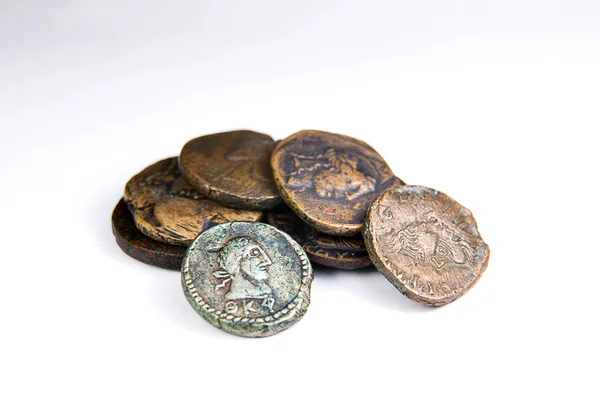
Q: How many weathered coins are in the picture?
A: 7